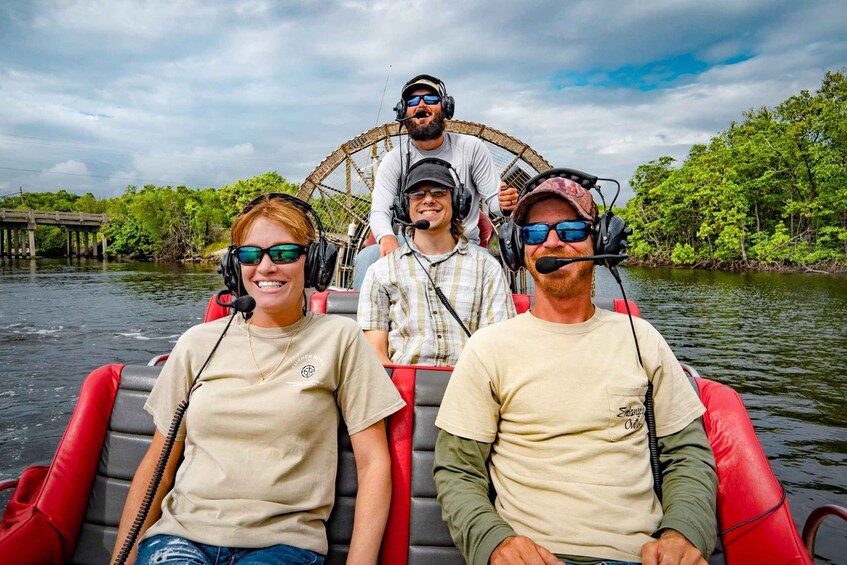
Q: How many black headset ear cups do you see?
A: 8